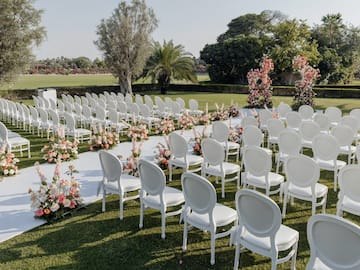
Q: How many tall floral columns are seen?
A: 2